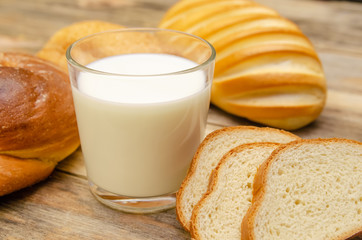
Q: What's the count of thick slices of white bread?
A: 3